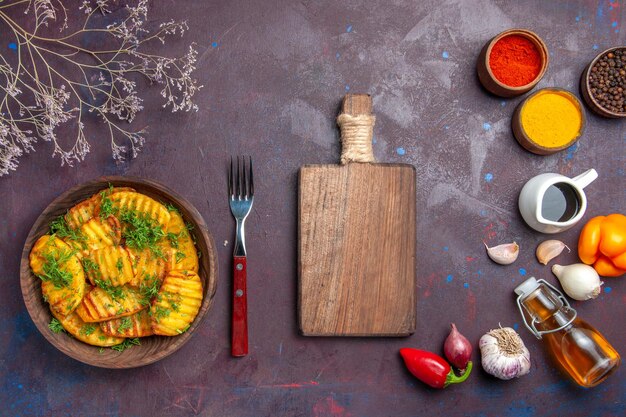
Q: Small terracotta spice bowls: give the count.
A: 3